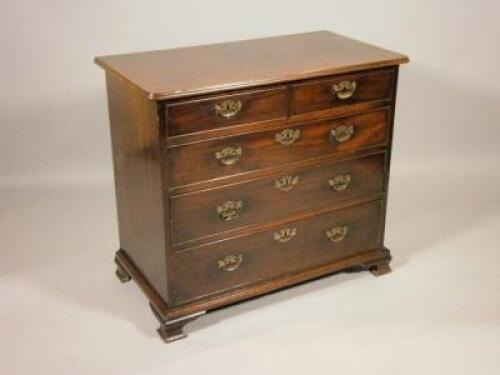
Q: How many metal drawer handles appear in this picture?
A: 8